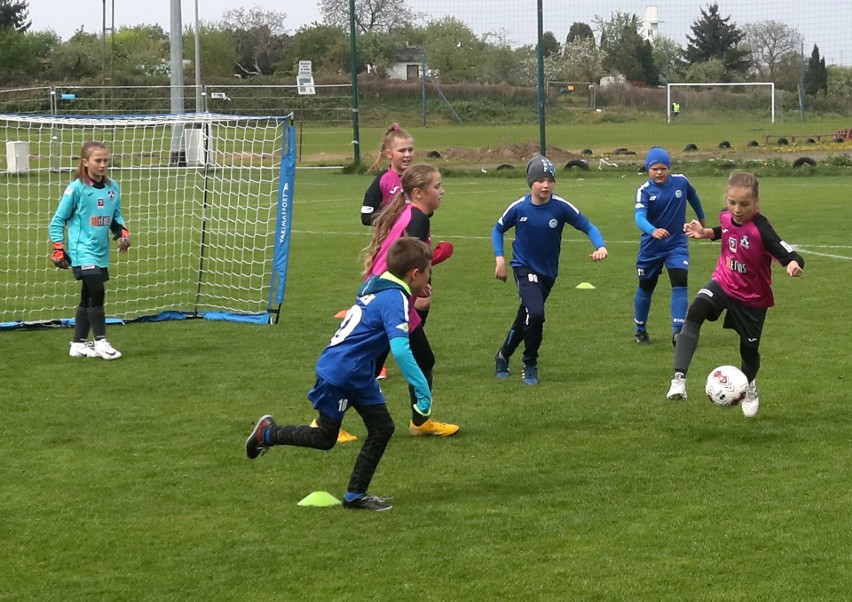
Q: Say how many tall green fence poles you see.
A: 2